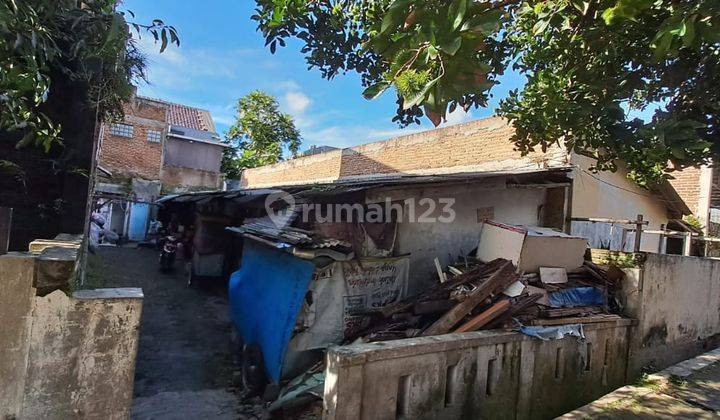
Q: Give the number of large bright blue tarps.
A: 1